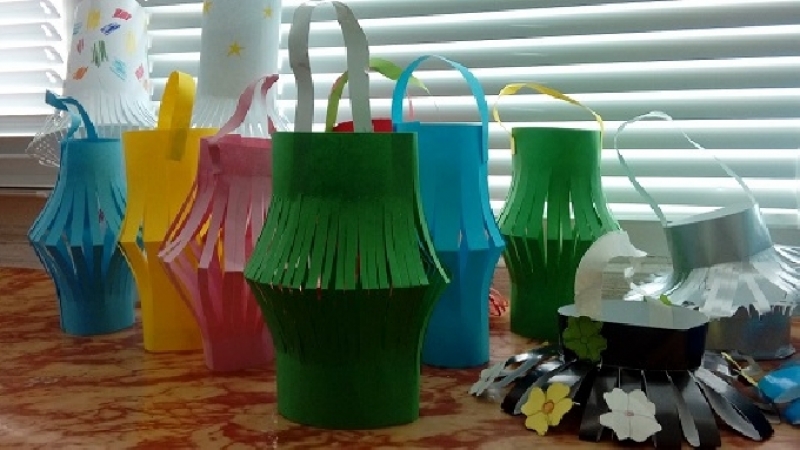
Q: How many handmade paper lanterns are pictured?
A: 11